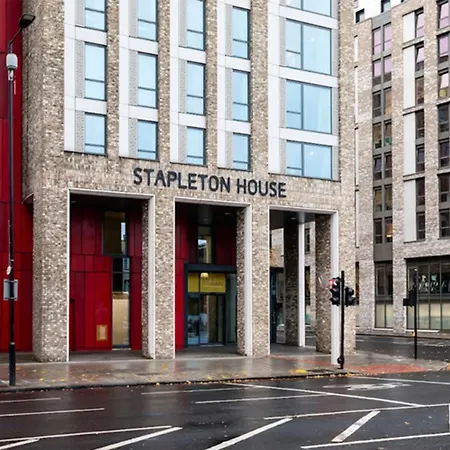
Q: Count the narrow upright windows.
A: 12